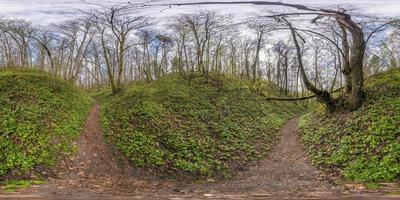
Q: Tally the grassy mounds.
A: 3